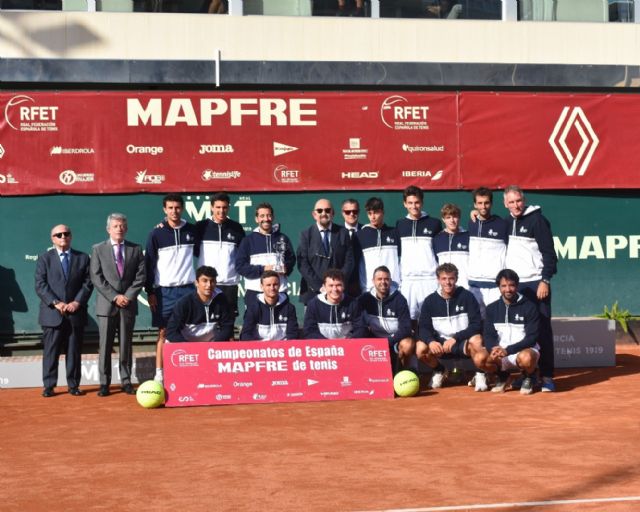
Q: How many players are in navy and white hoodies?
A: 14